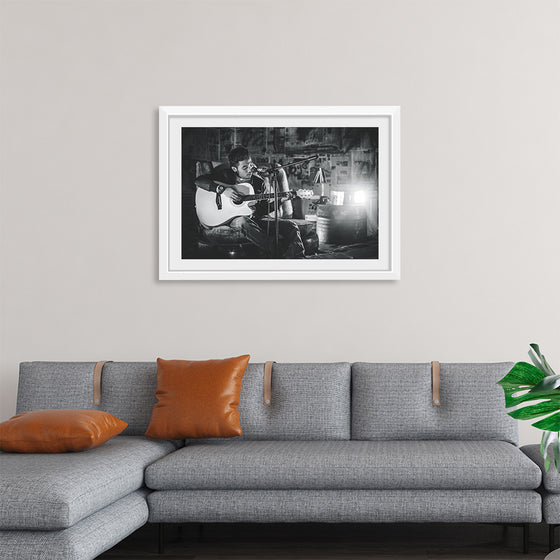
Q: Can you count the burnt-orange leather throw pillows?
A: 2